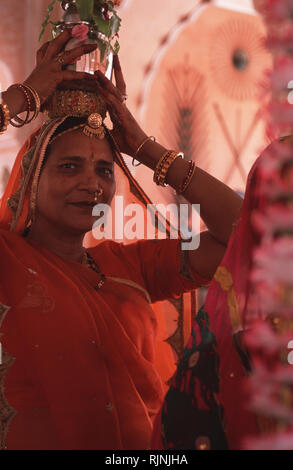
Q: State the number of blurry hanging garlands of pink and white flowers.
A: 1